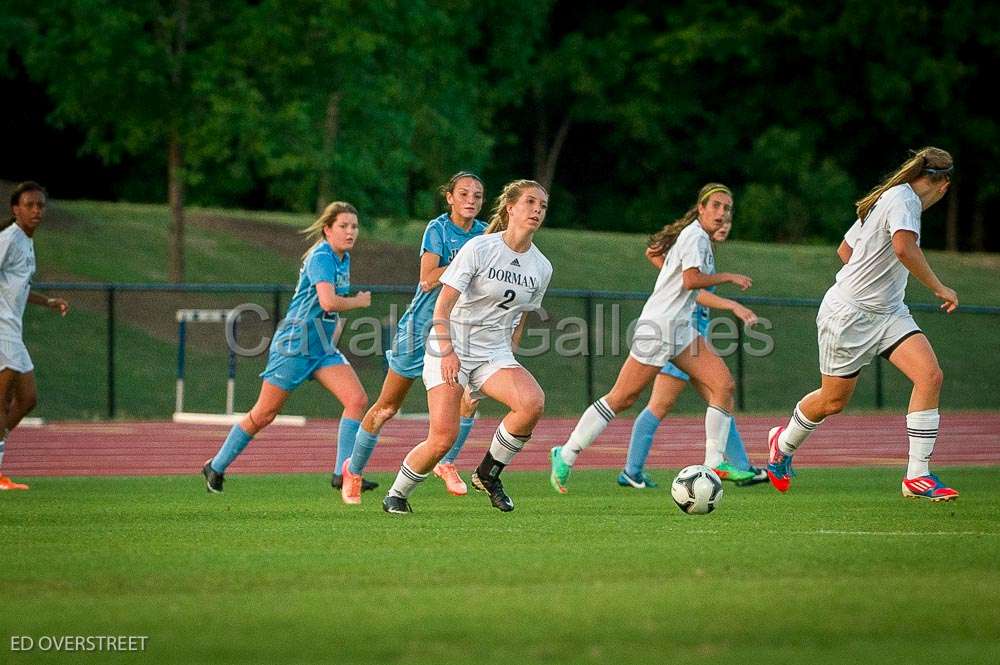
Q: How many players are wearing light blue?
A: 3